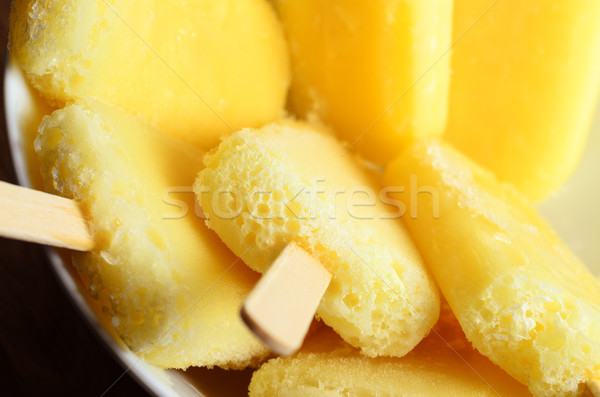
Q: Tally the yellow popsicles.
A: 7